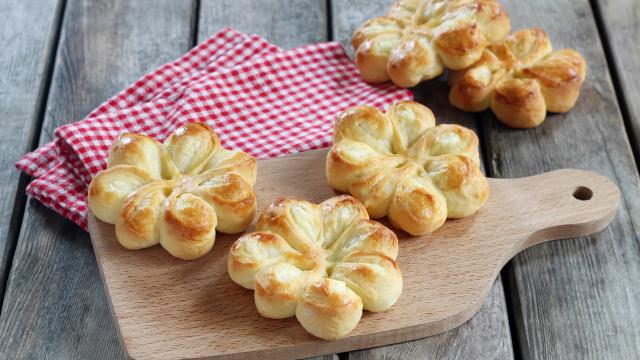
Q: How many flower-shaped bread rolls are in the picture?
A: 5